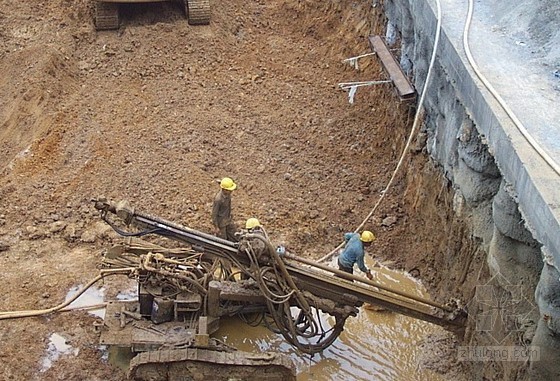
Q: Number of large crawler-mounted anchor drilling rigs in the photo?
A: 1